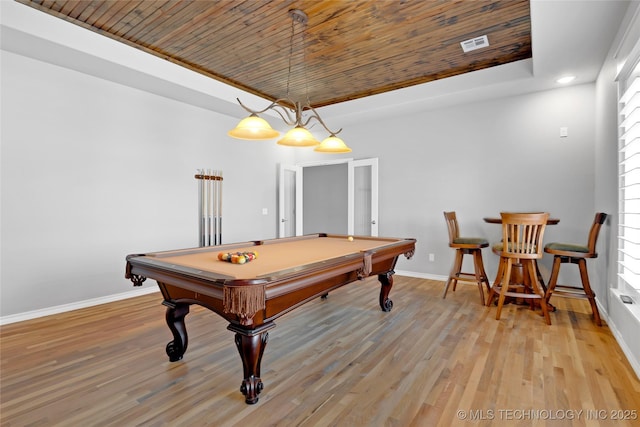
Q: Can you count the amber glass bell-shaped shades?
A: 3